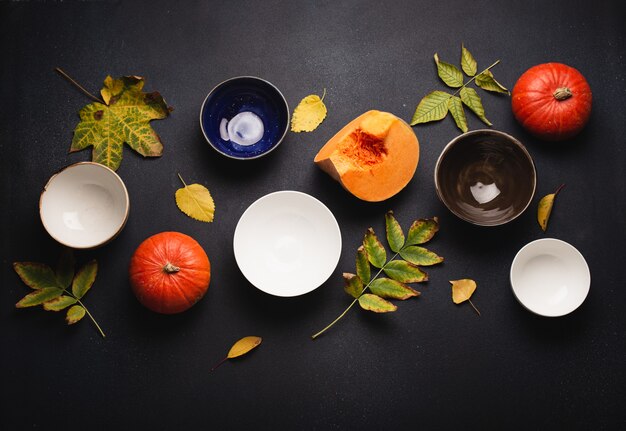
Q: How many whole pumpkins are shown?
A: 2